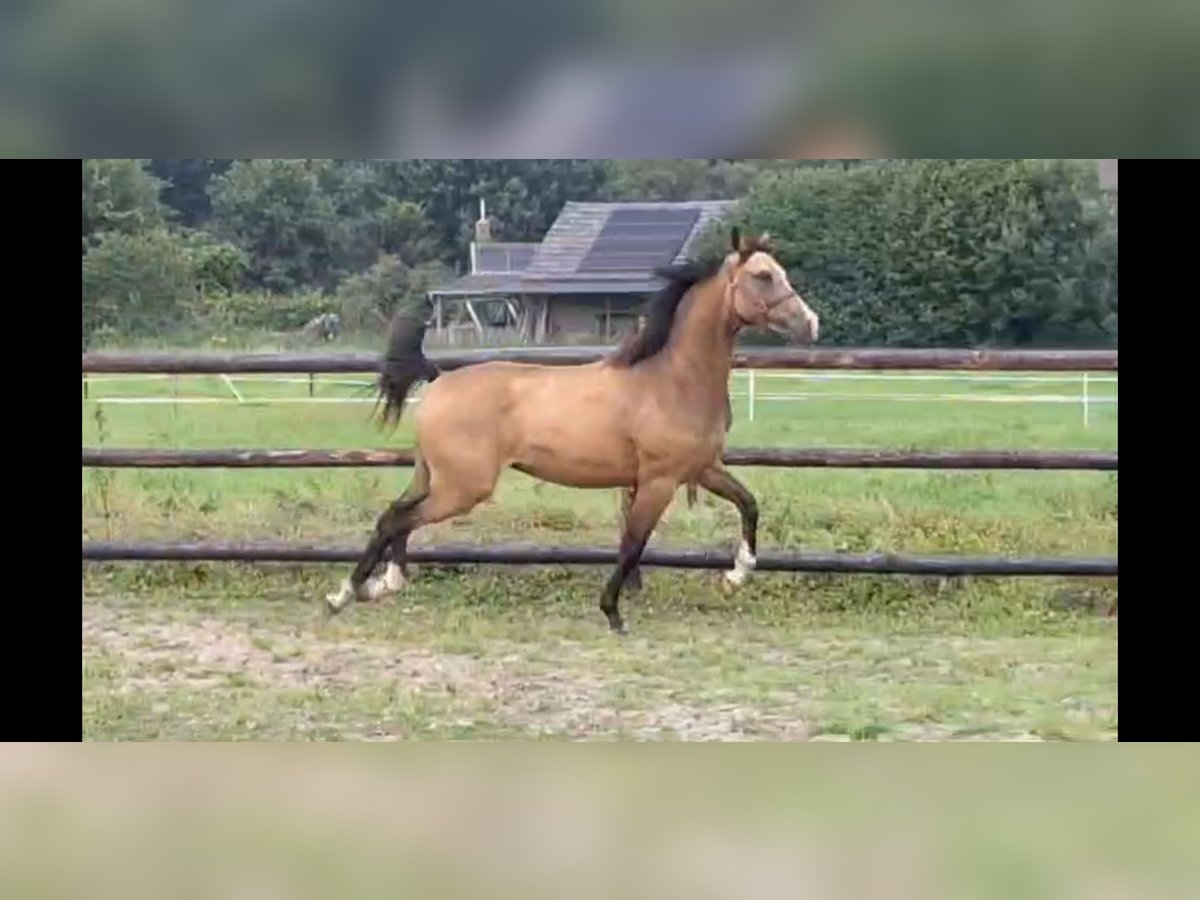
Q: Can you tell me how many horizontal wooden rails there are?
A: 3